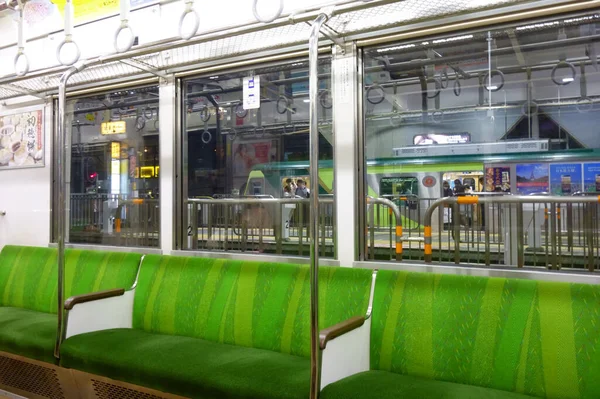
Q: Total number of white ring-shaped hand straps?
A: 5